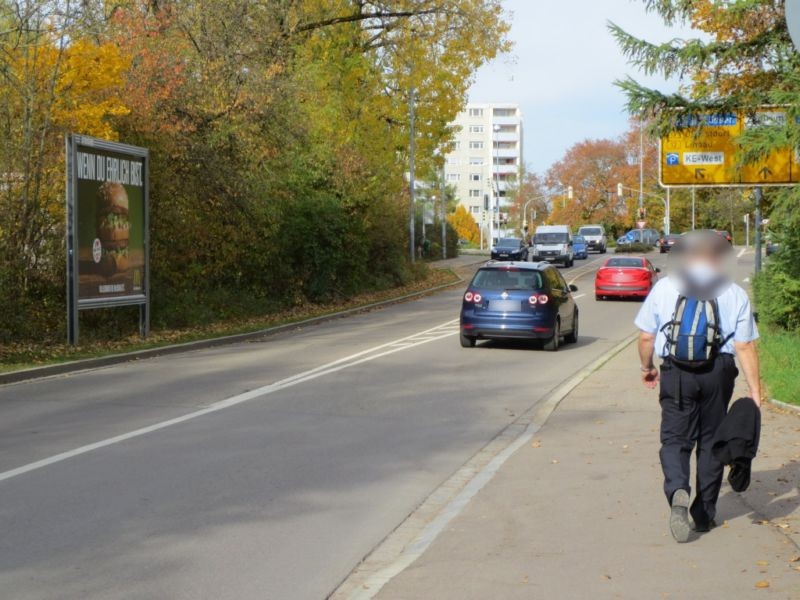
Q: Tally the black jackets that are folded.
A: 1